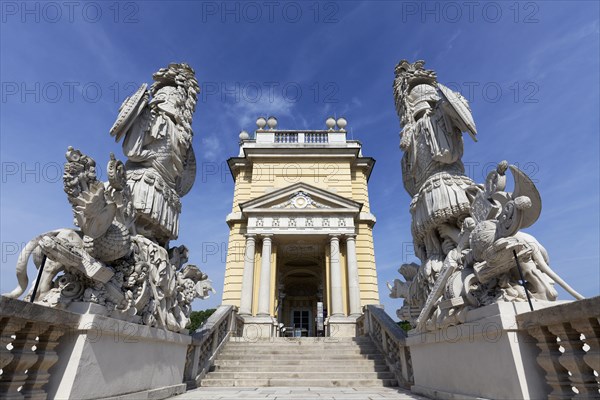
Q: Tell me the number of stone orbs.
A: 5